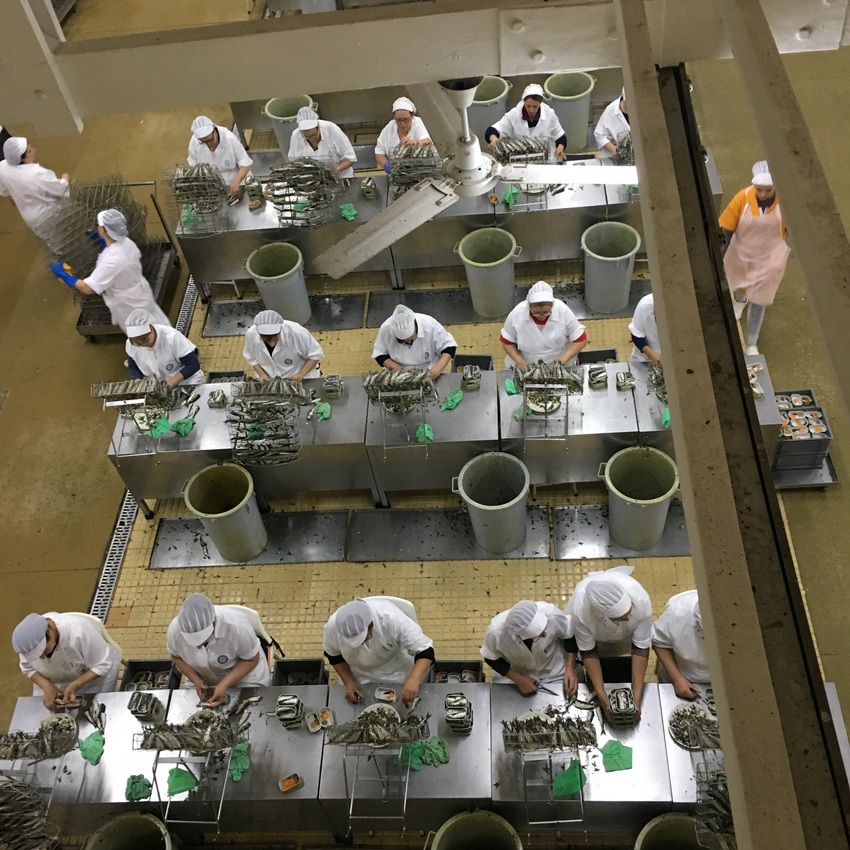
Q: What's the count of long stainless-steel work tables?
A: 3